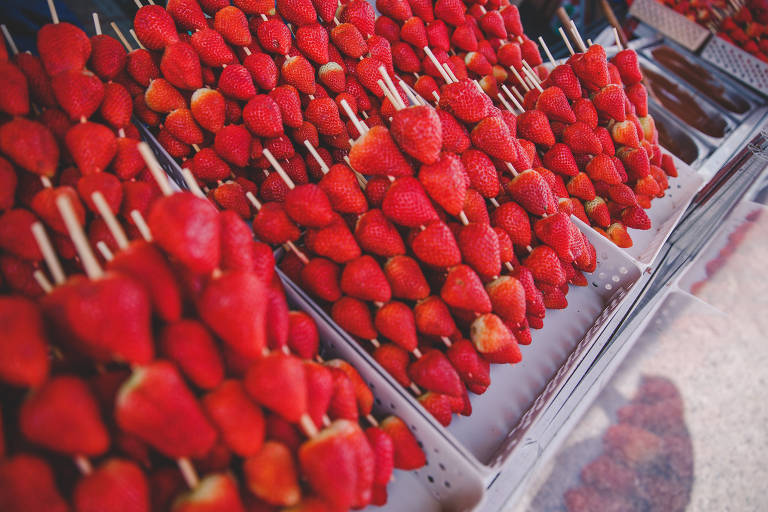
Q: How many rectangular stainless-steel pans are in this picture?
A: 3